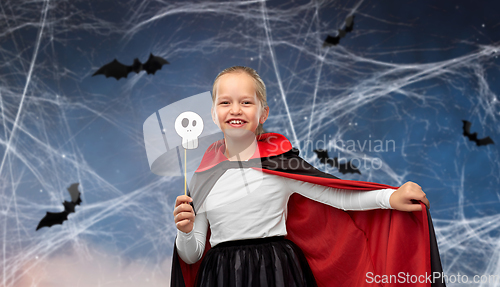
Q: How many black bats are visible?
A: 5